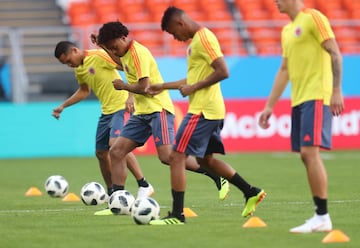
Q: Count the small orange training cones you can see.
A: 5